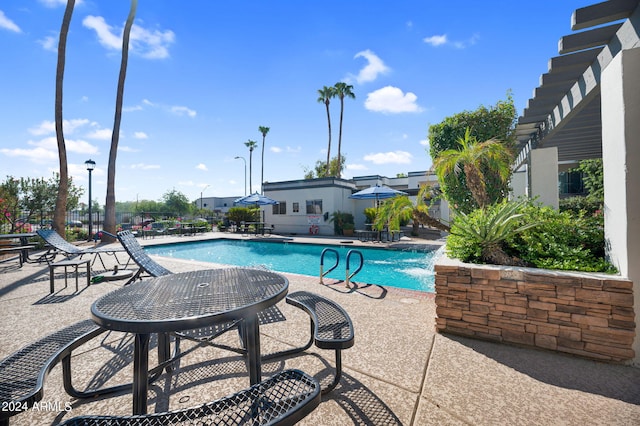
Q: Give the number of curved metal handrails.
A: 2